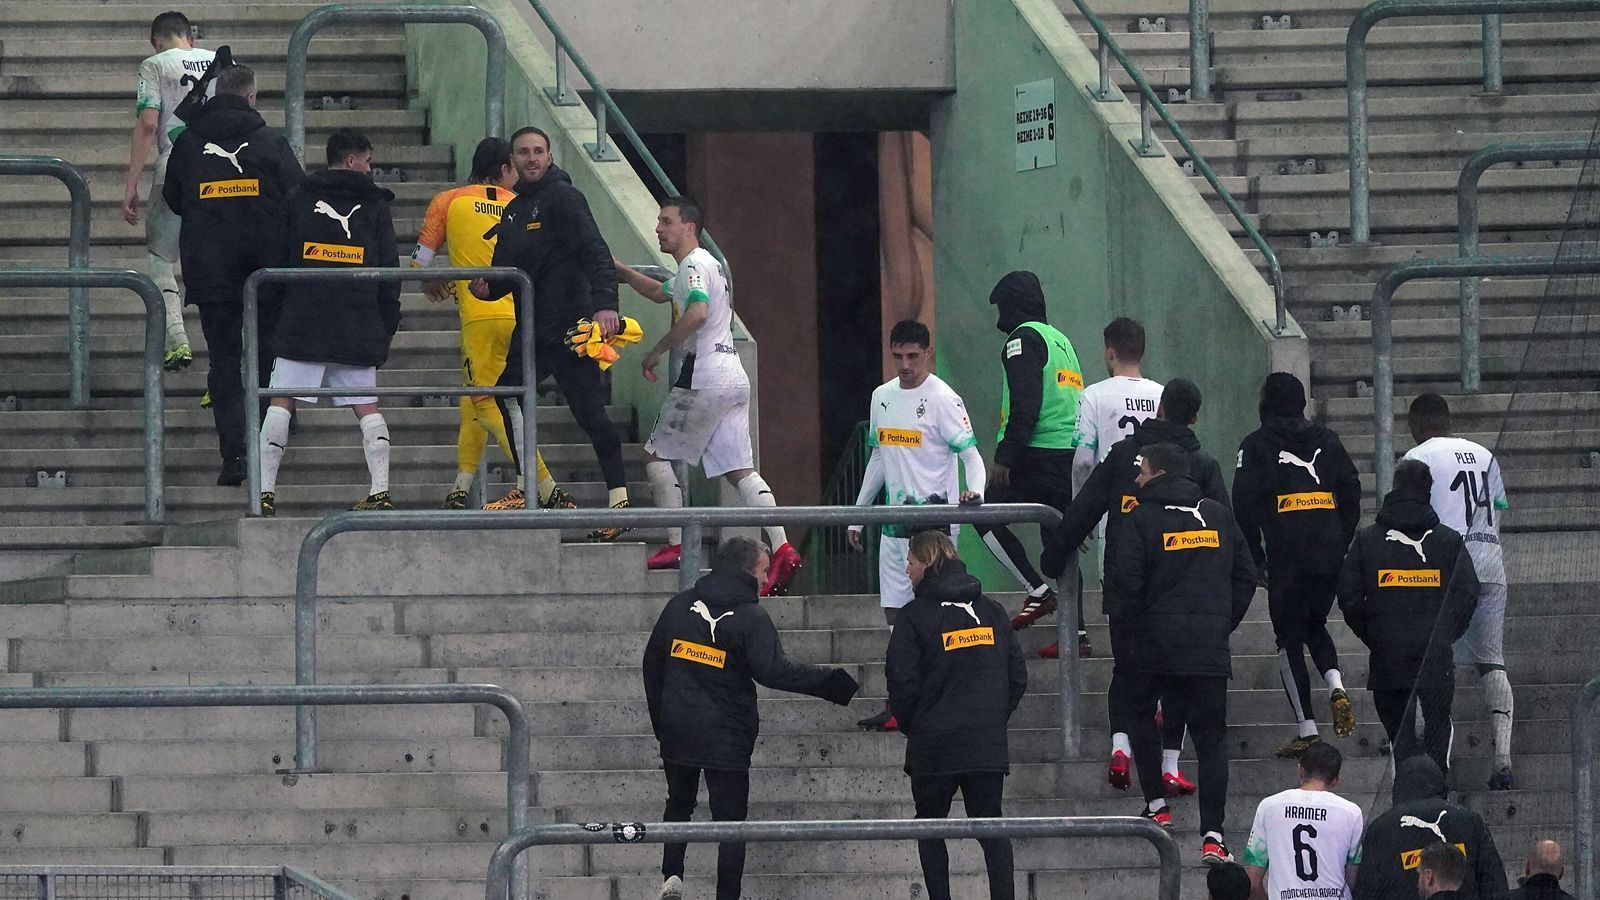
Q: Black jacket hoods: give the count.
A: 11